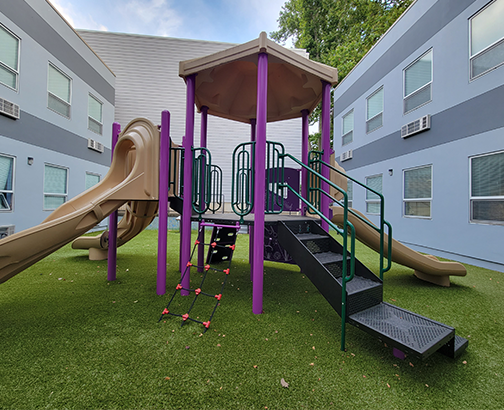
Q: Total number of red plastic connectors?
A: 12